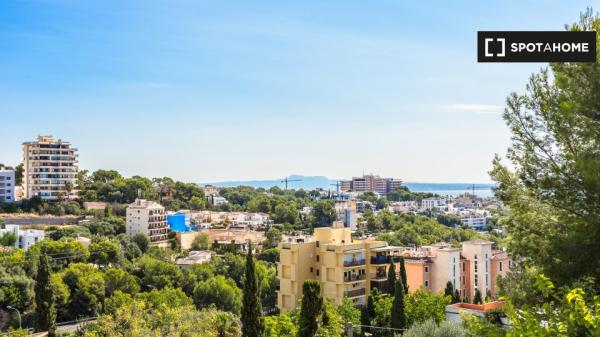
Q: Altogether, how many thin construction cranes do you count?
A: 3